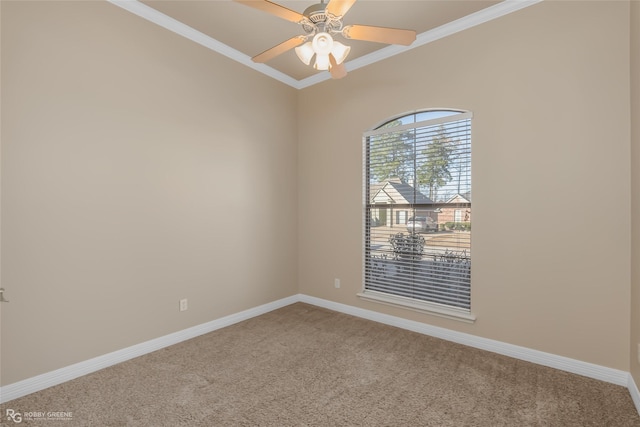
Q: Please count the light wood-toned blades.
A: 5